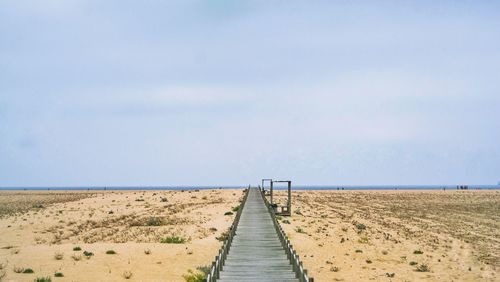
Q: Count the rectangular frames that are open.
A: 2